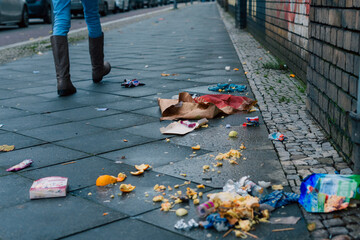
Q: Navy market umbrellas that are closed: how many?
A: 0